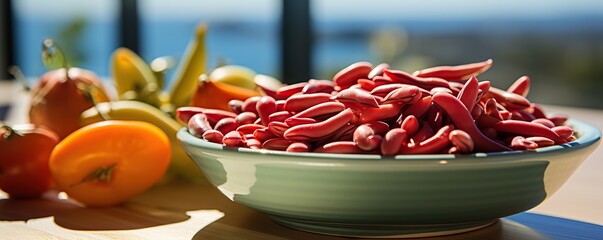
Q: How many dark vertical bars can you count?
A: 3